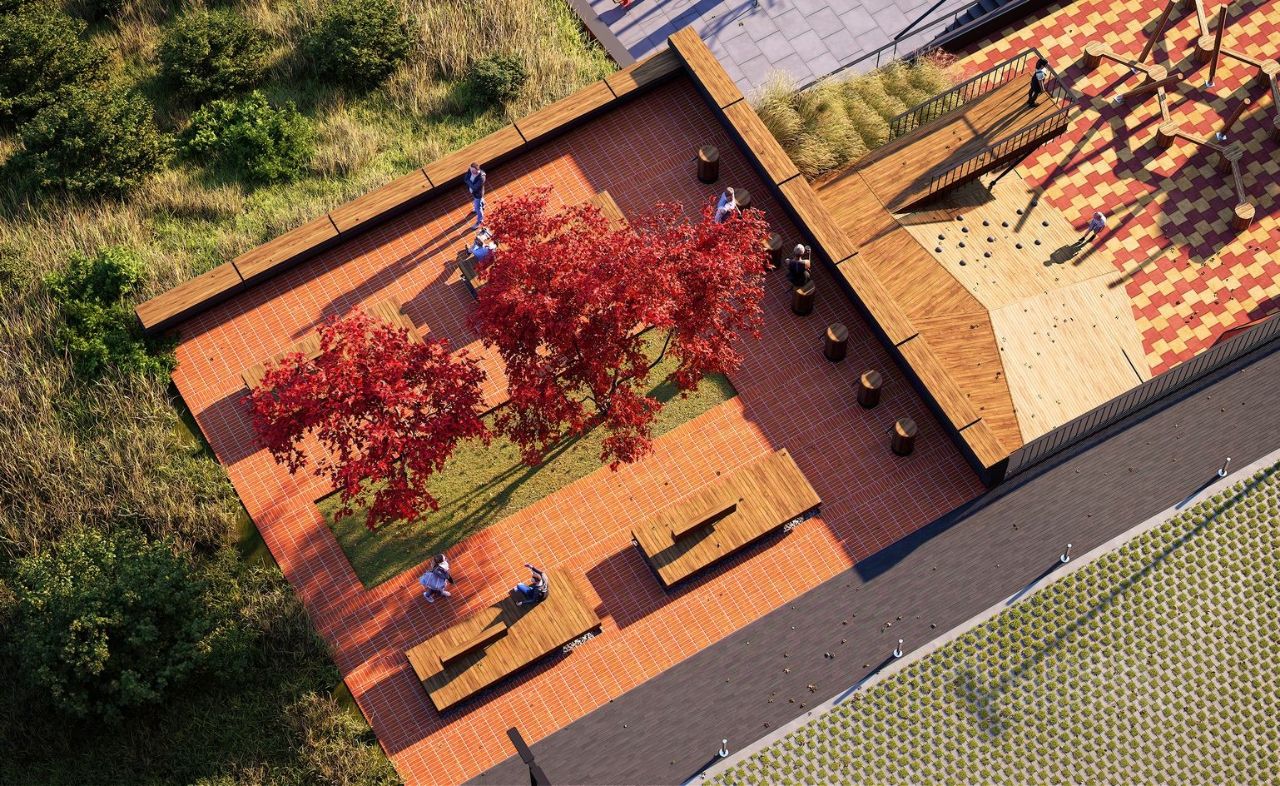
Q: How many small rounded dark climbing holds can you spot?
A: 15